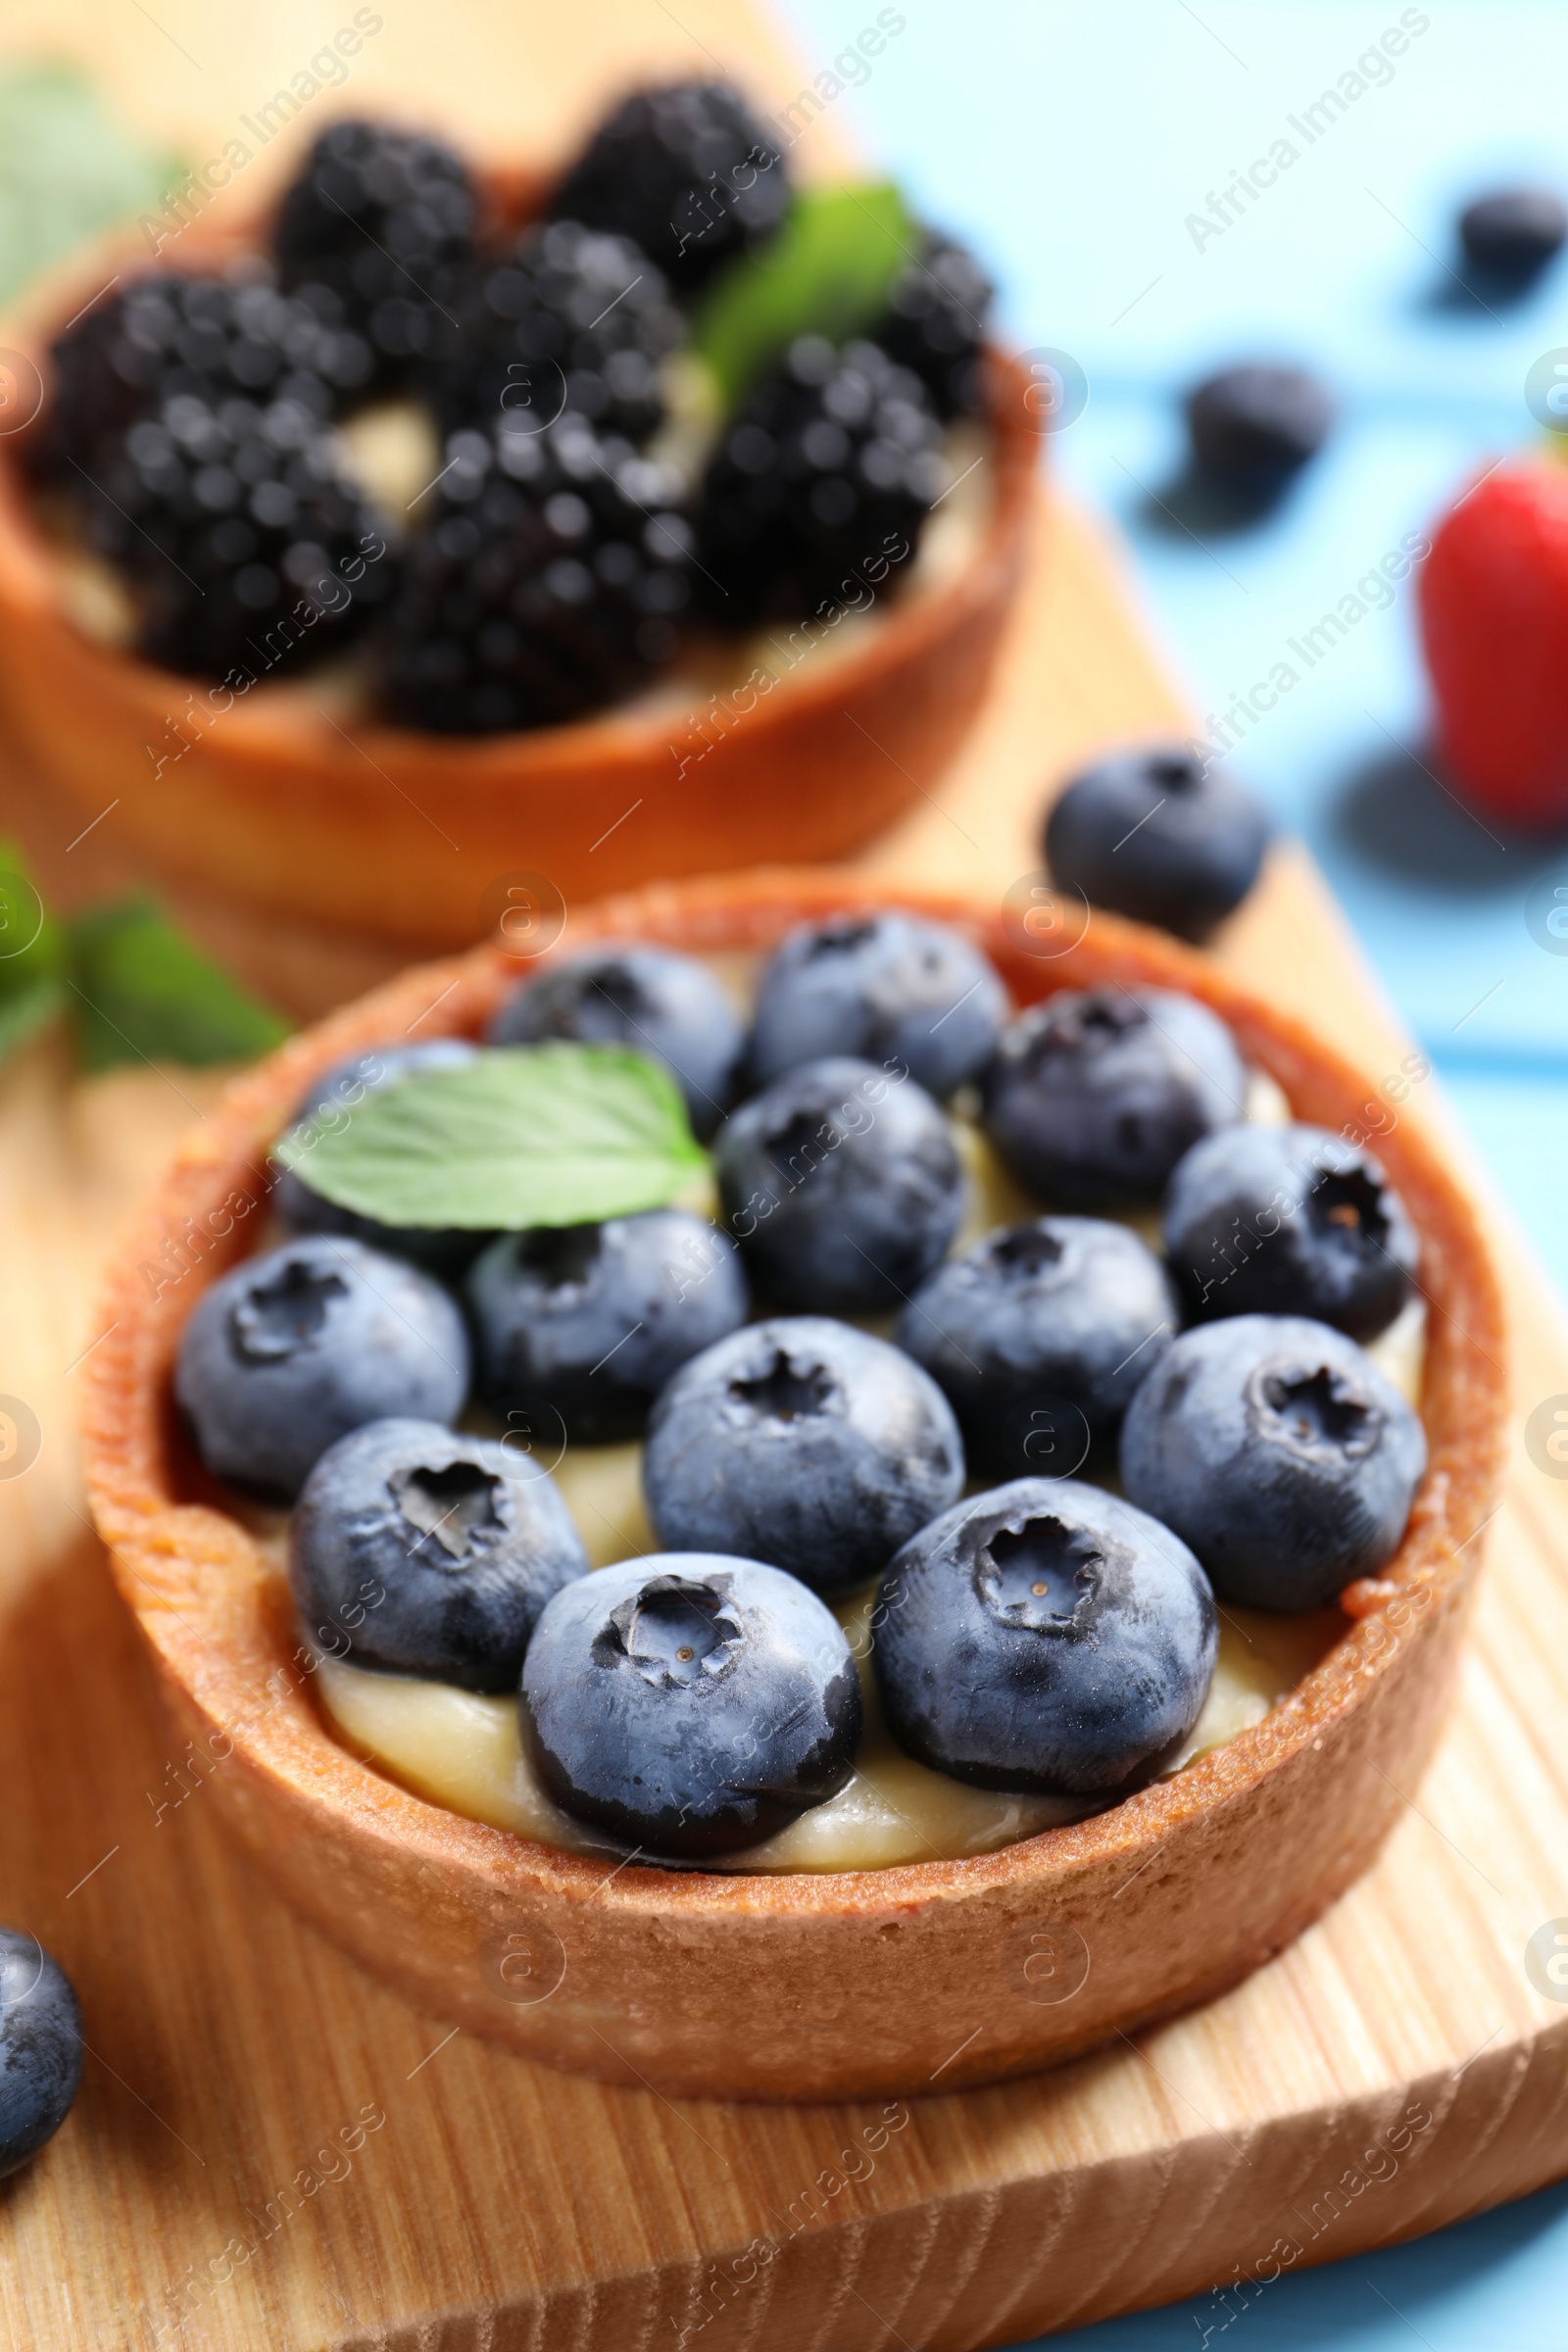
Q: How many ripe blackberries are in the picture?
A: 8